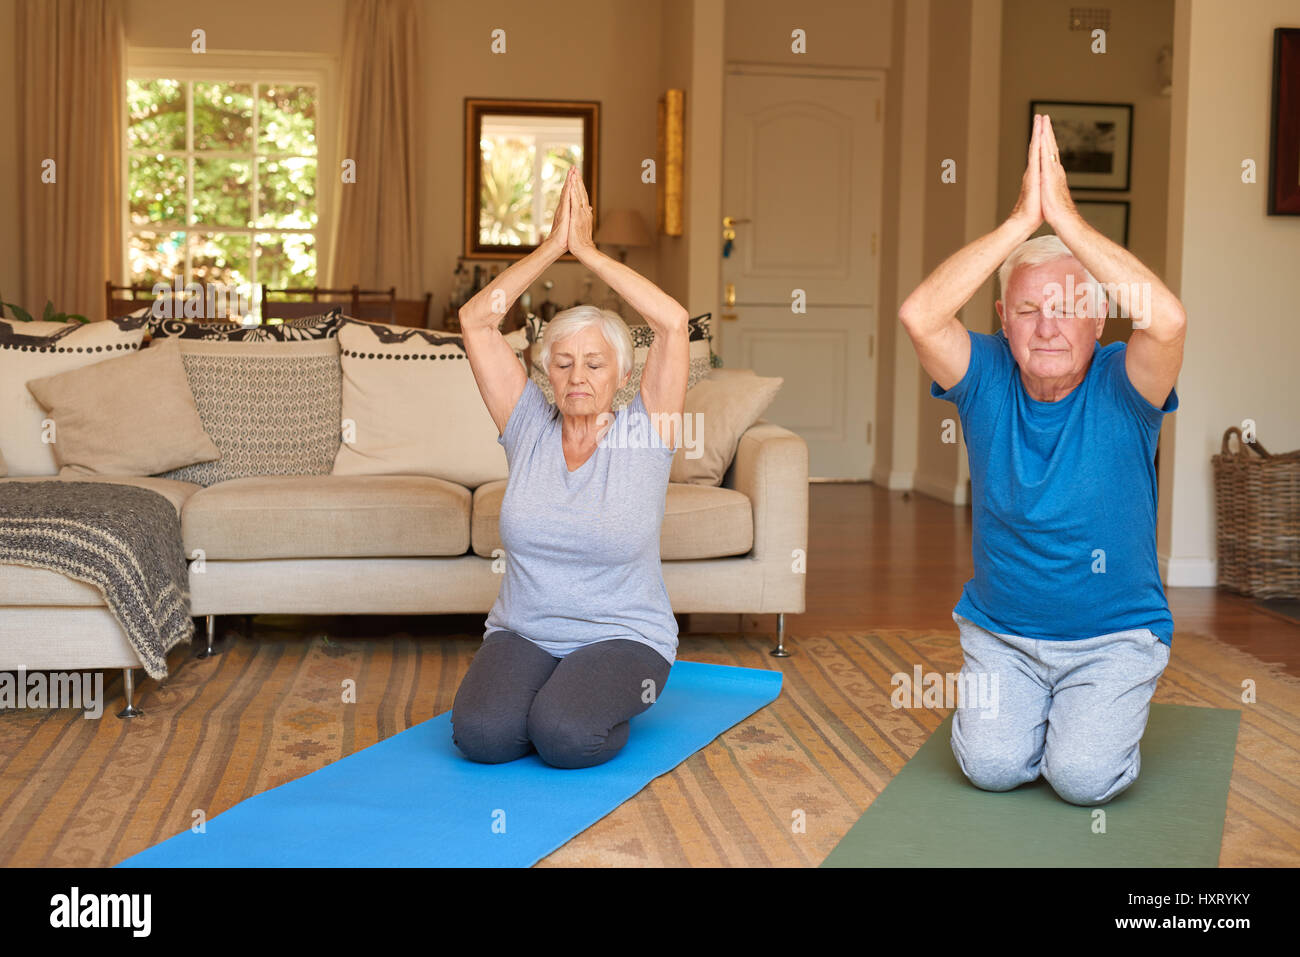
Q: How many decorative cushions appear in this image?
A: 6